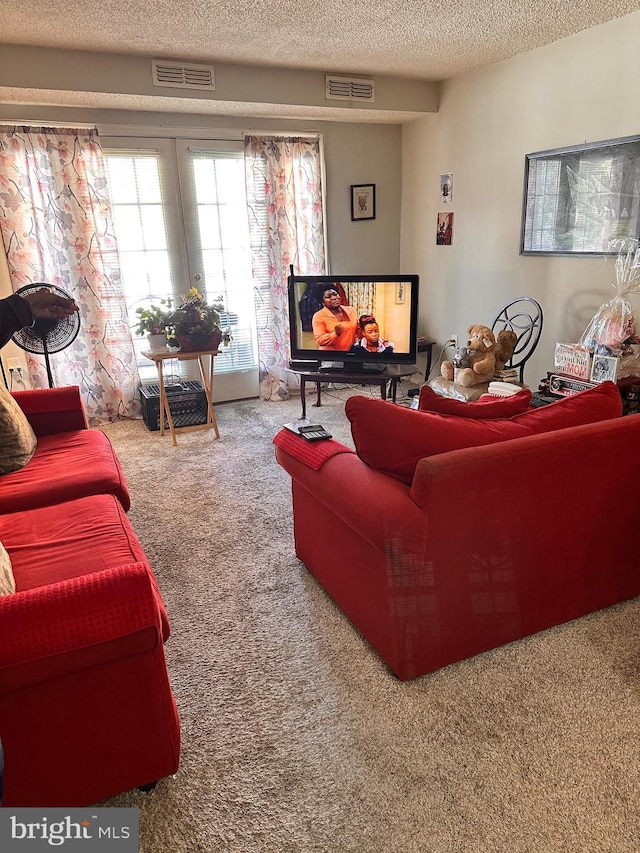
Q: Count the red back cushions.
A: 2